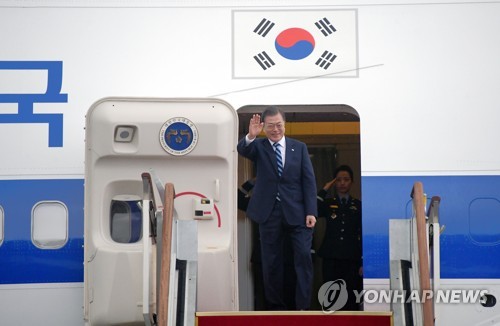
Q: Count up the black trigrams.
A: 4